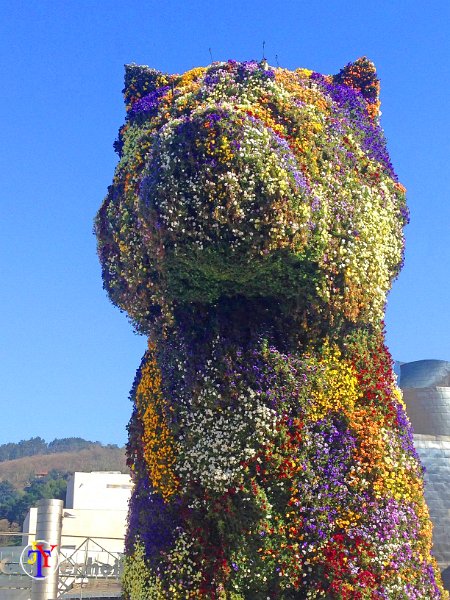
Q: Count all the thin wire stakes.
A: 3